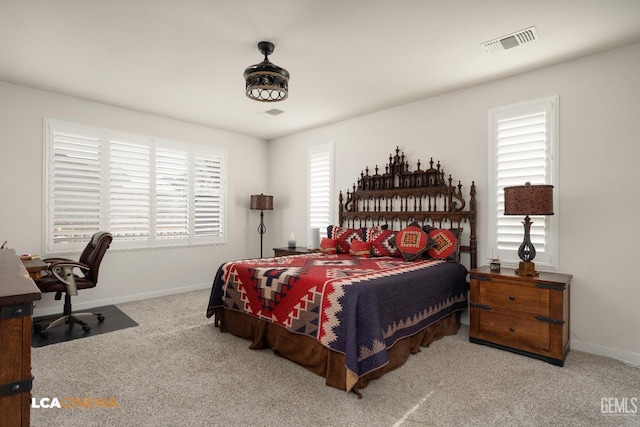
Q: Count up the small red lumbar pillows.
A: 2